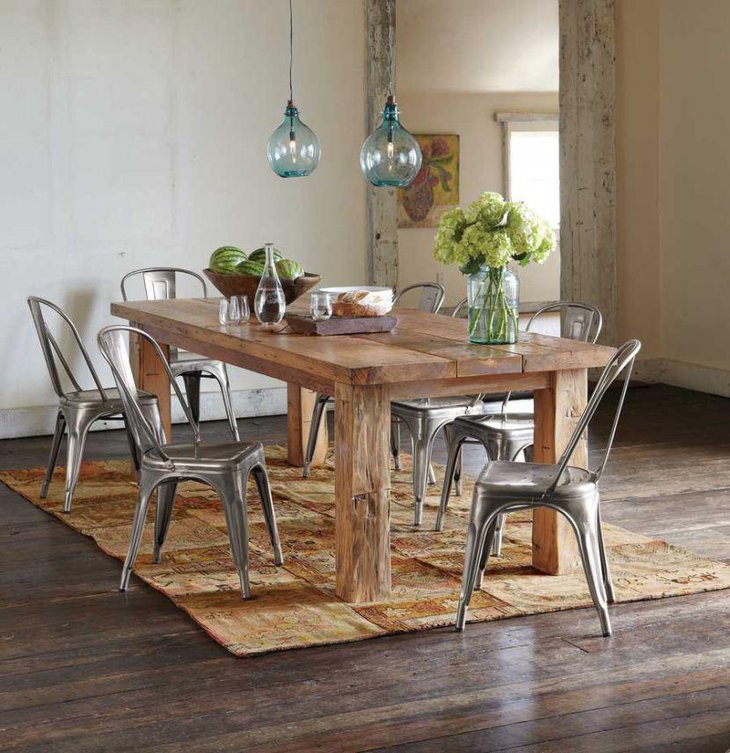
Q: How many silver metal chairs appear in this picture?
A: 7